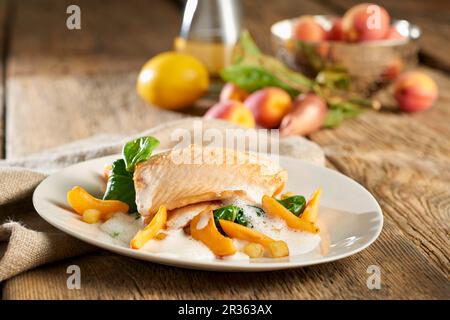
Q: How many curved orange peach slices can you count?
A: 6